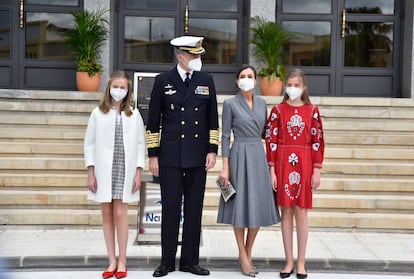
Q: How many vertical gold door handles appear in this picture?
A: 3